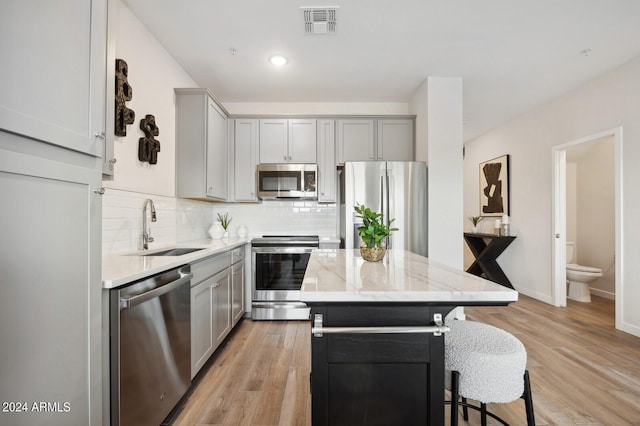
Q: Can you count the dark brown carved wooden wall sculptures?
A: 2